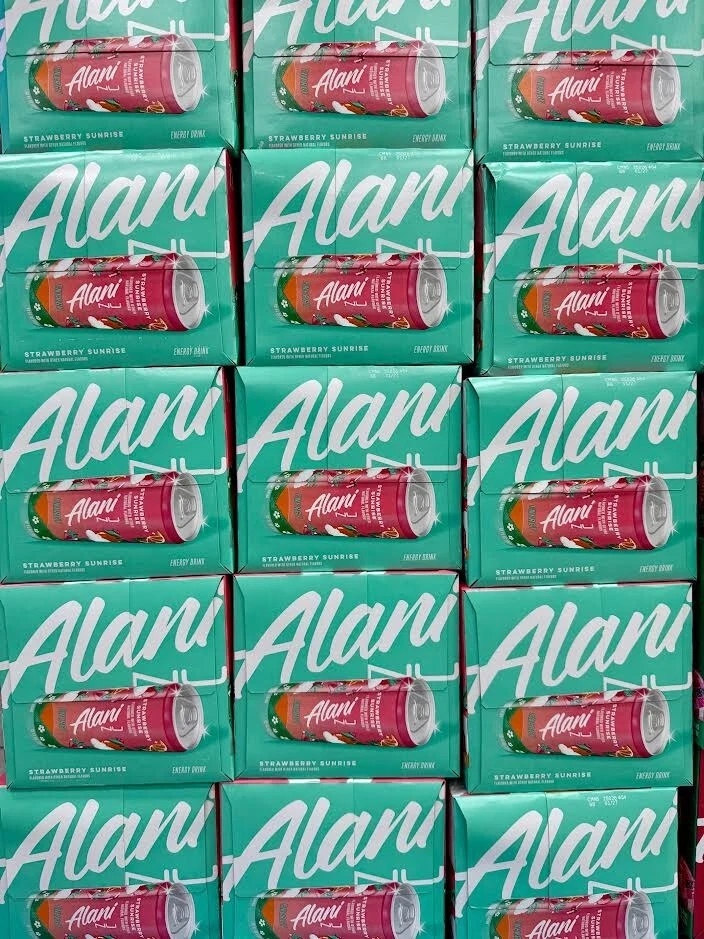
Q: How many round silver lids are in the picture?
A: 15